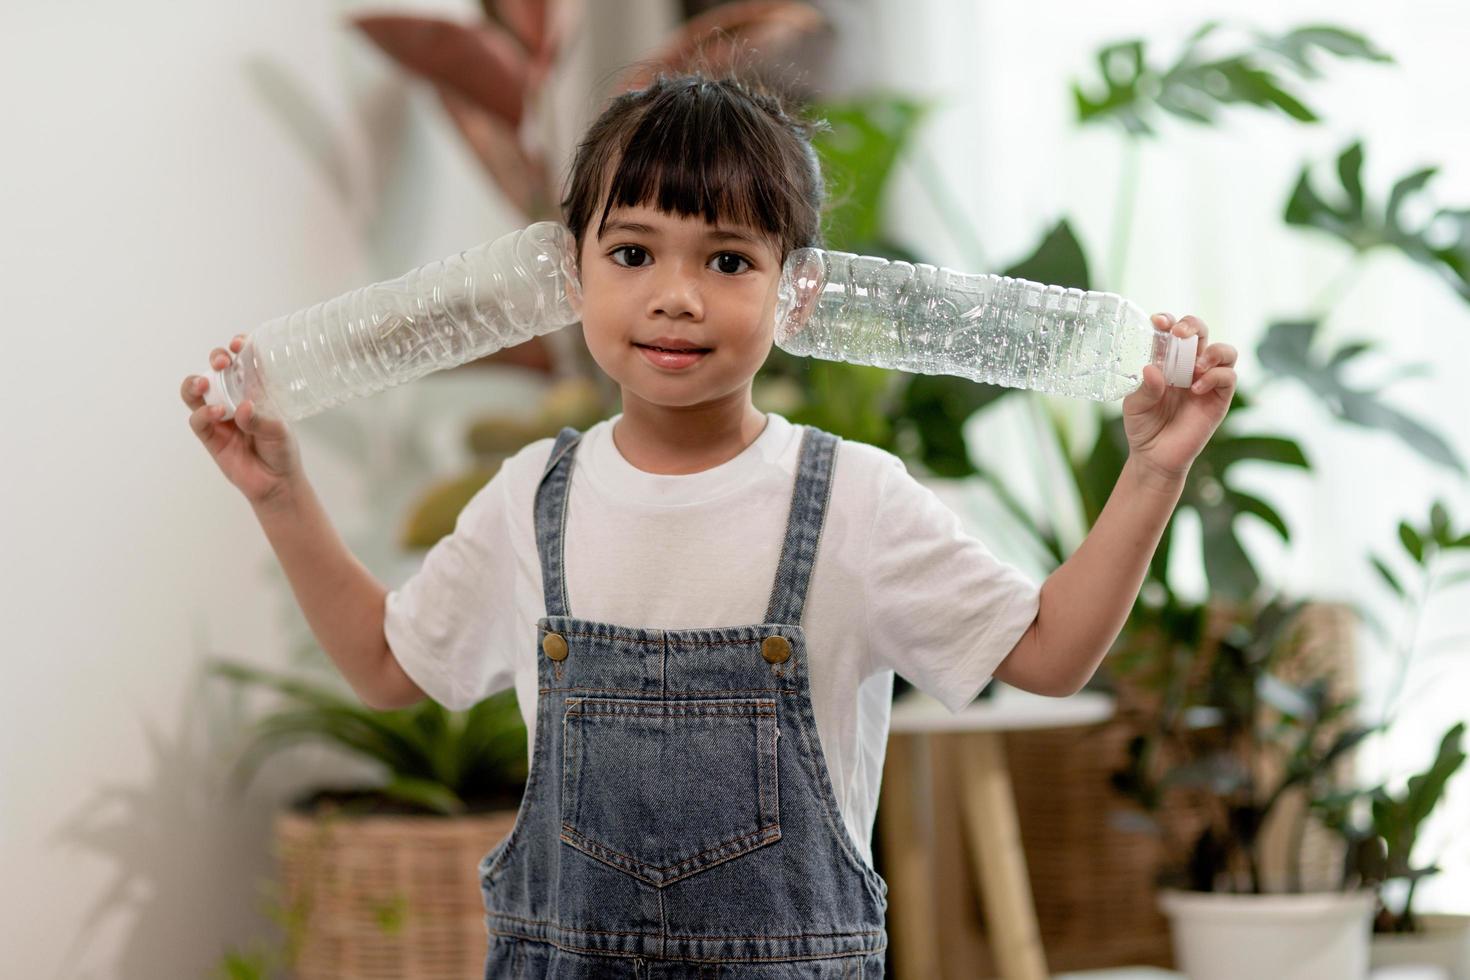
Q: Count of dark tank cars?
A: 0